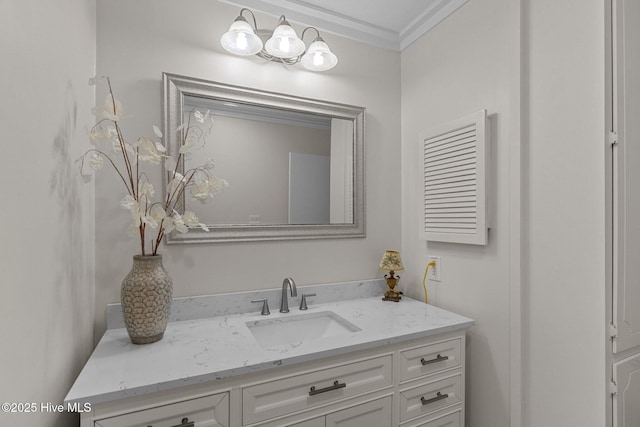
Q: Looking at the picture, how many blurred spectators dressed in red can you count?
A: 0